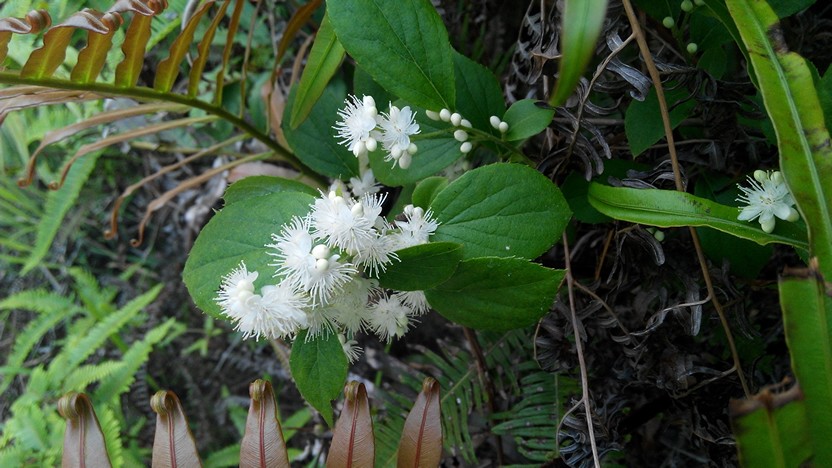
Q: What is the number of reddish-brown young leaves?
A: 5